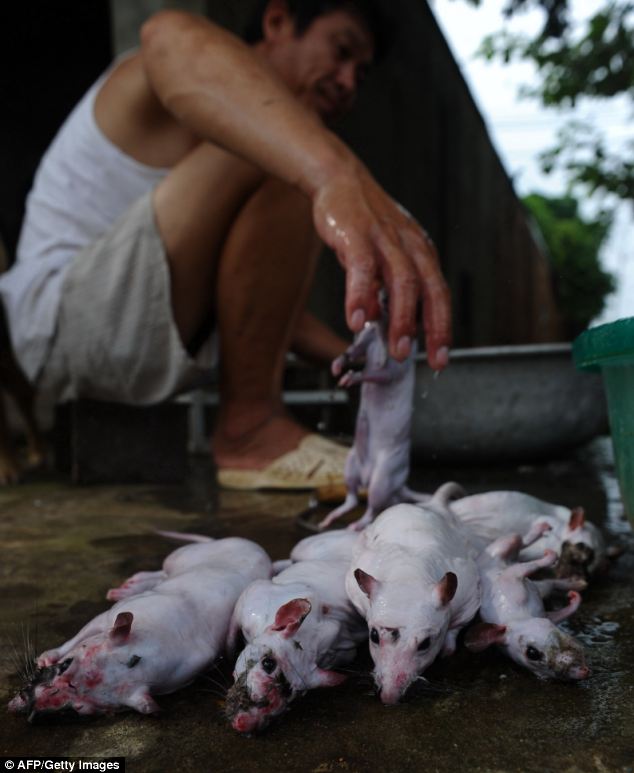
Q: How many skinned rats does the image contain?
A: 6